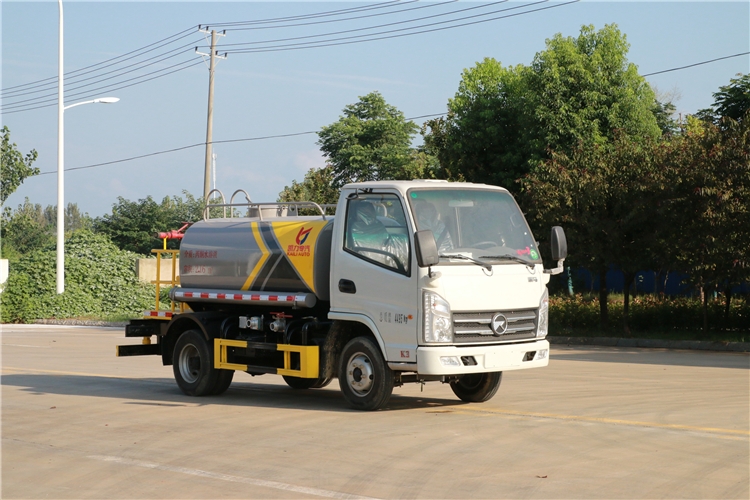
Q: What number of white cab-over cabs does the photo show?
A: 1